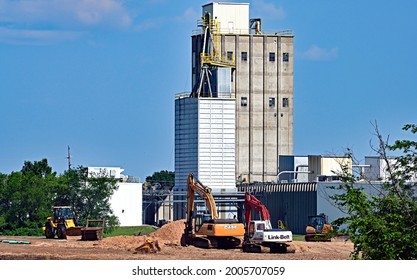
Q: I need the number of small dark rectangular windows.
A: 7